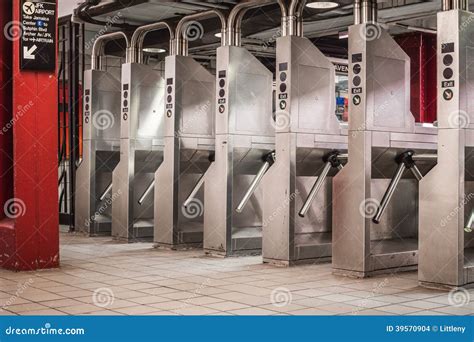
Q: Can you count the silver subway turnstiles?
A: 7